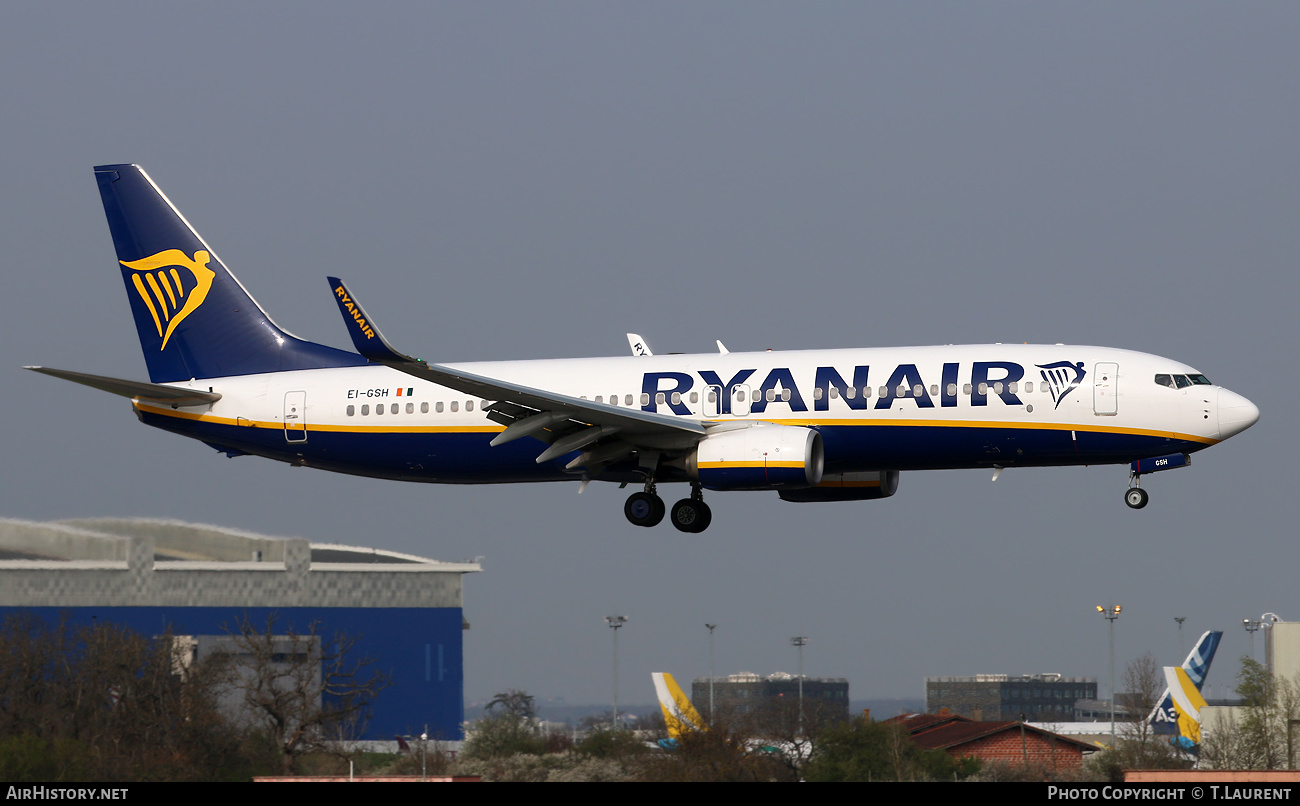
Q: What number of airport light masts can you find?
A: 6